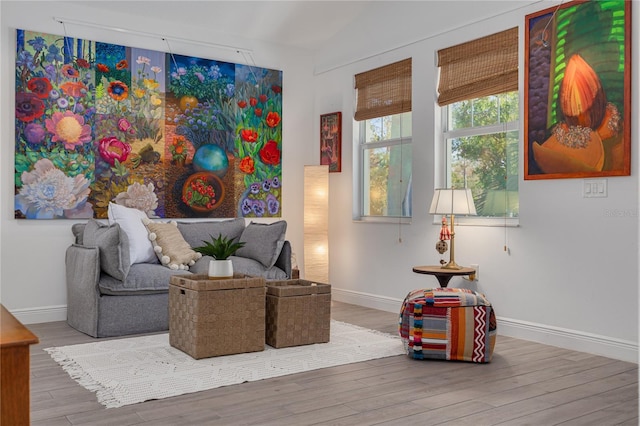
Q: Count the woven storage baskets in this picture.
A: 2